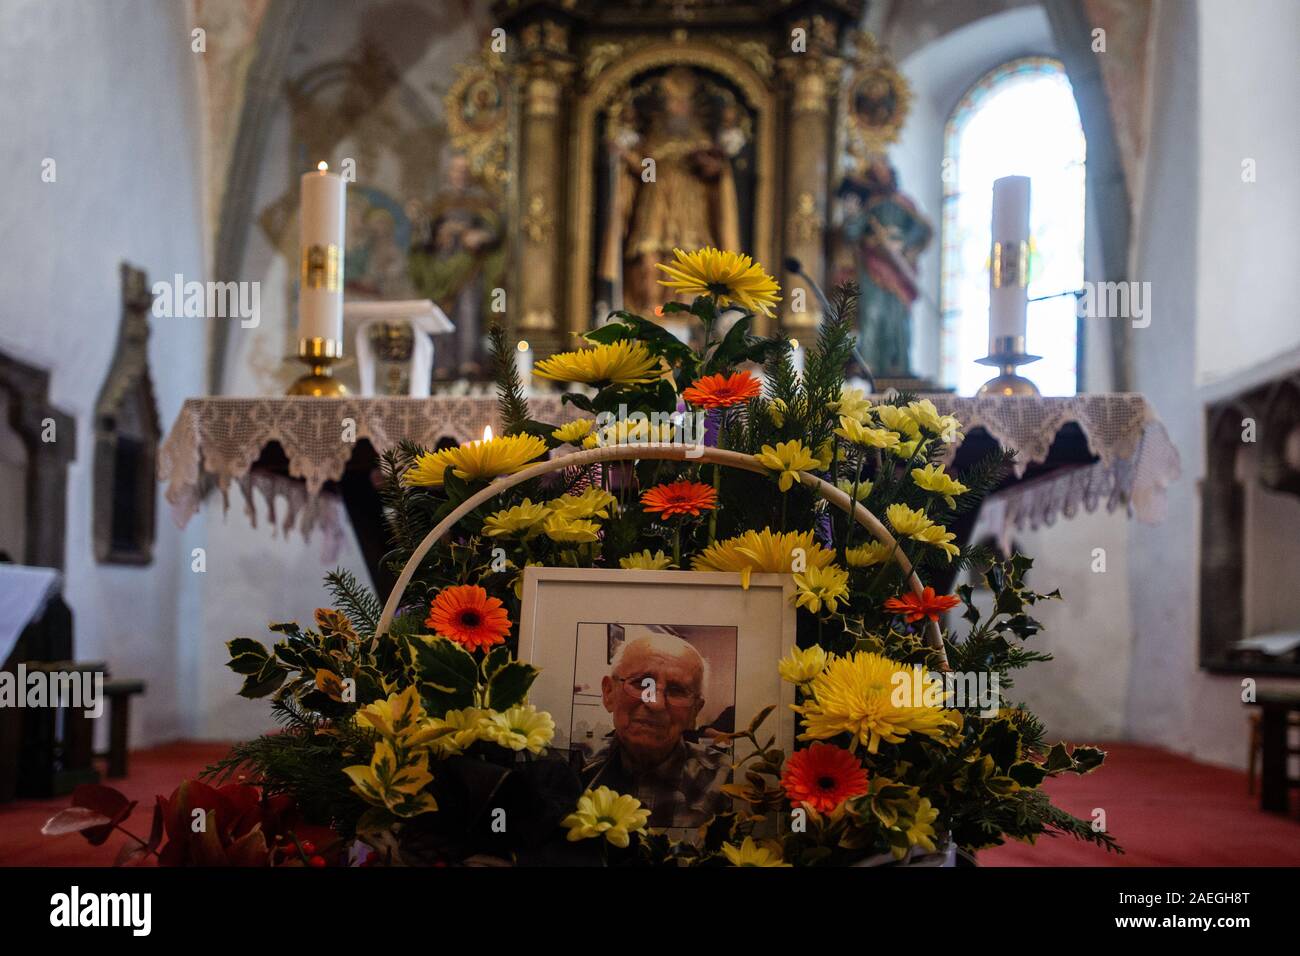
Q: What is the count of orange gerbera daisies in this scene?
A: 5